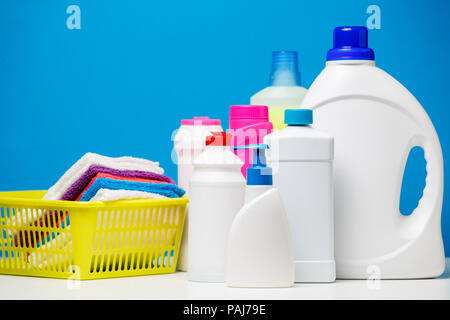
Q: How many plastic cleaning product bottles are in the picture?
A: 7